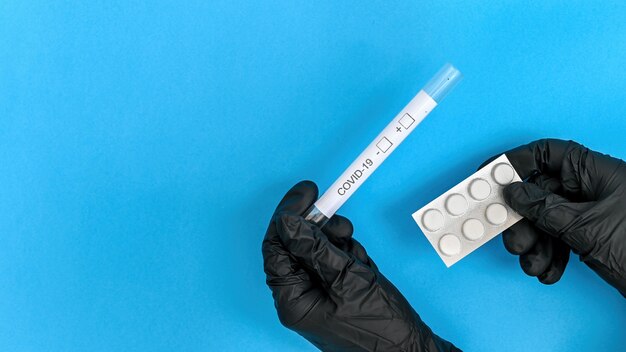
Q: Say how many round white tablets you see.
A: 7